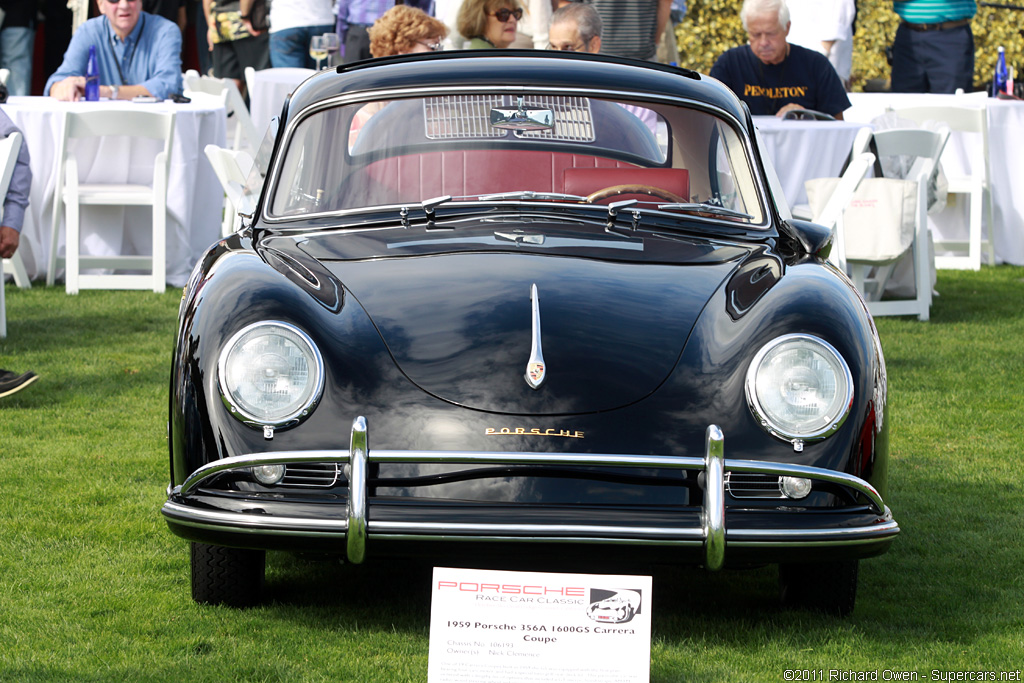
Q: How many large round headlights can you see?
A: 2